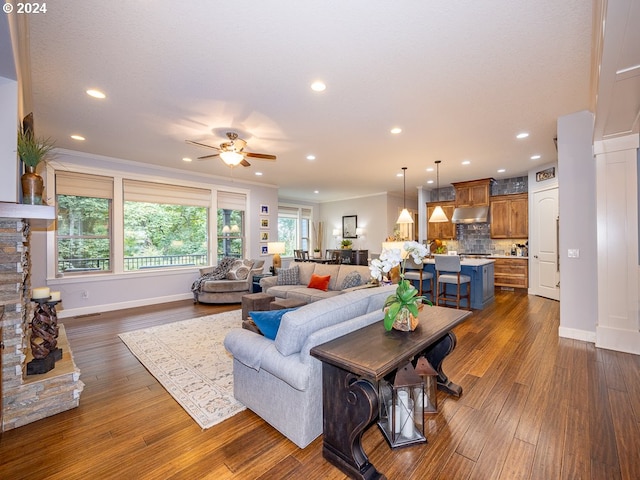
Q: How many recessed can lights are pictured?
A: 15